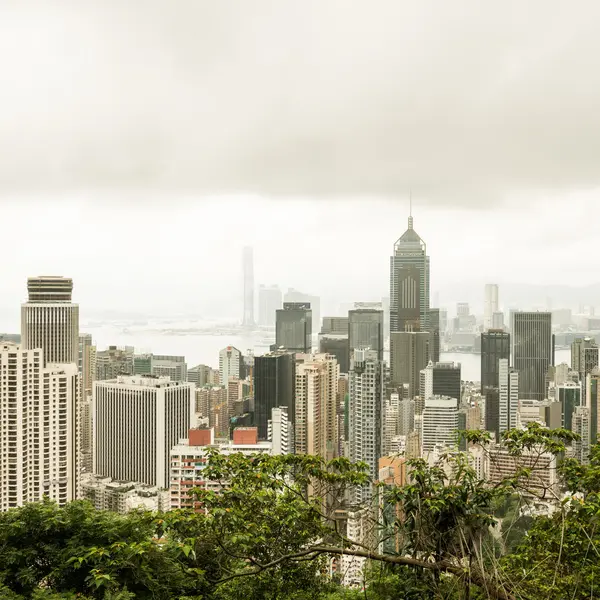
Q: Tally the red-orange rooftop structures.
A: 2